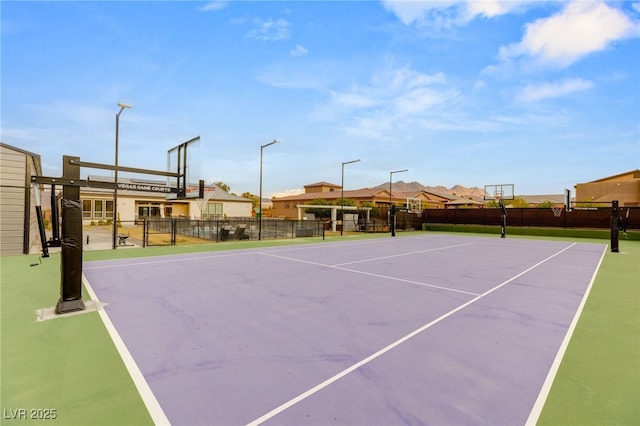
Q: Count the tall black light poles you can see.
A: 4